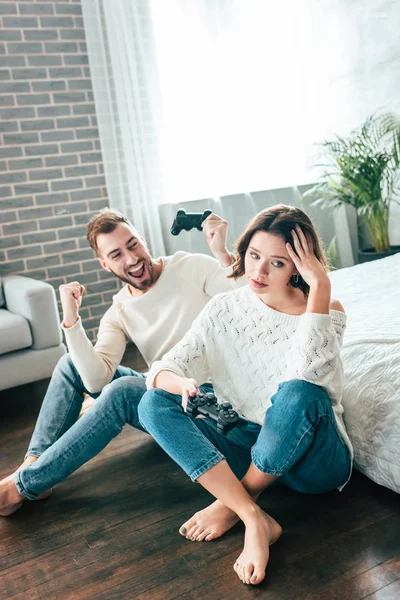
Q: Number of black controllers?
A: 2